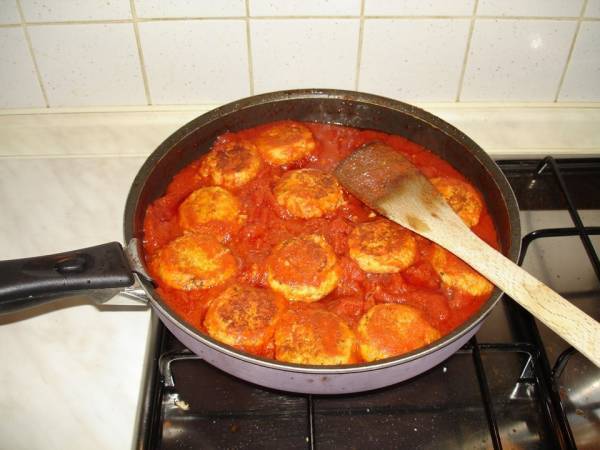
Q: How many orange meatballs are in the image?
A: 12